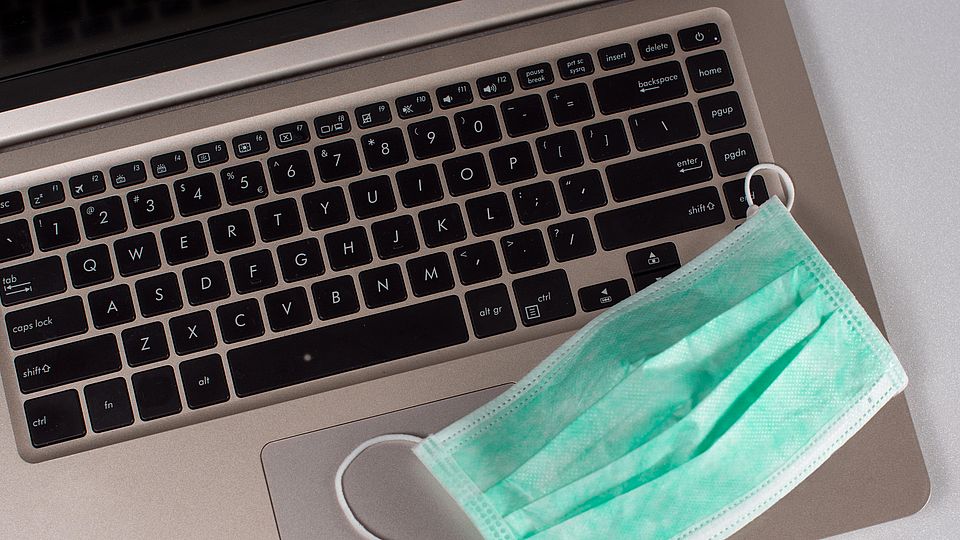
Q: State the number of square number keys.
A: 10